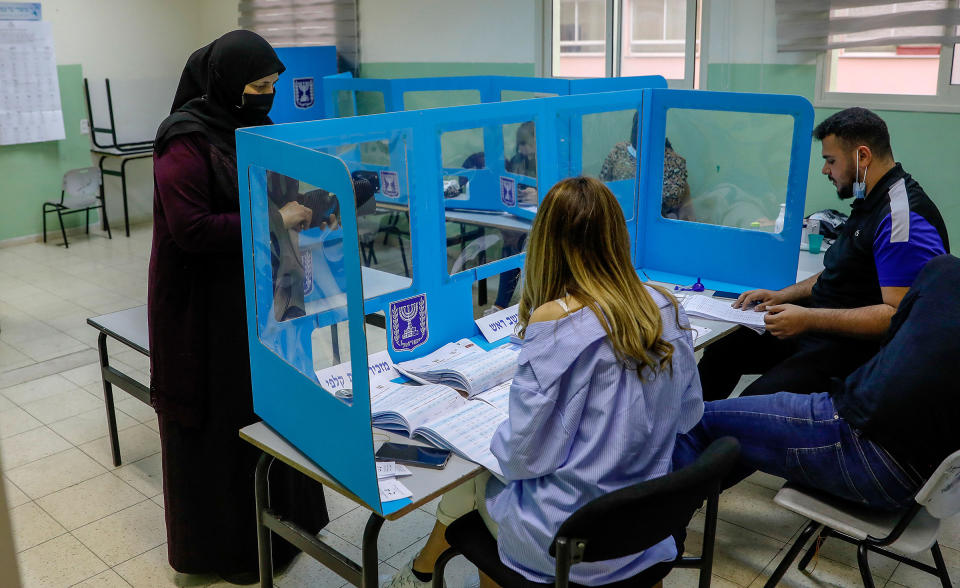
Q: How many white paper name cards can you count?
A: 2